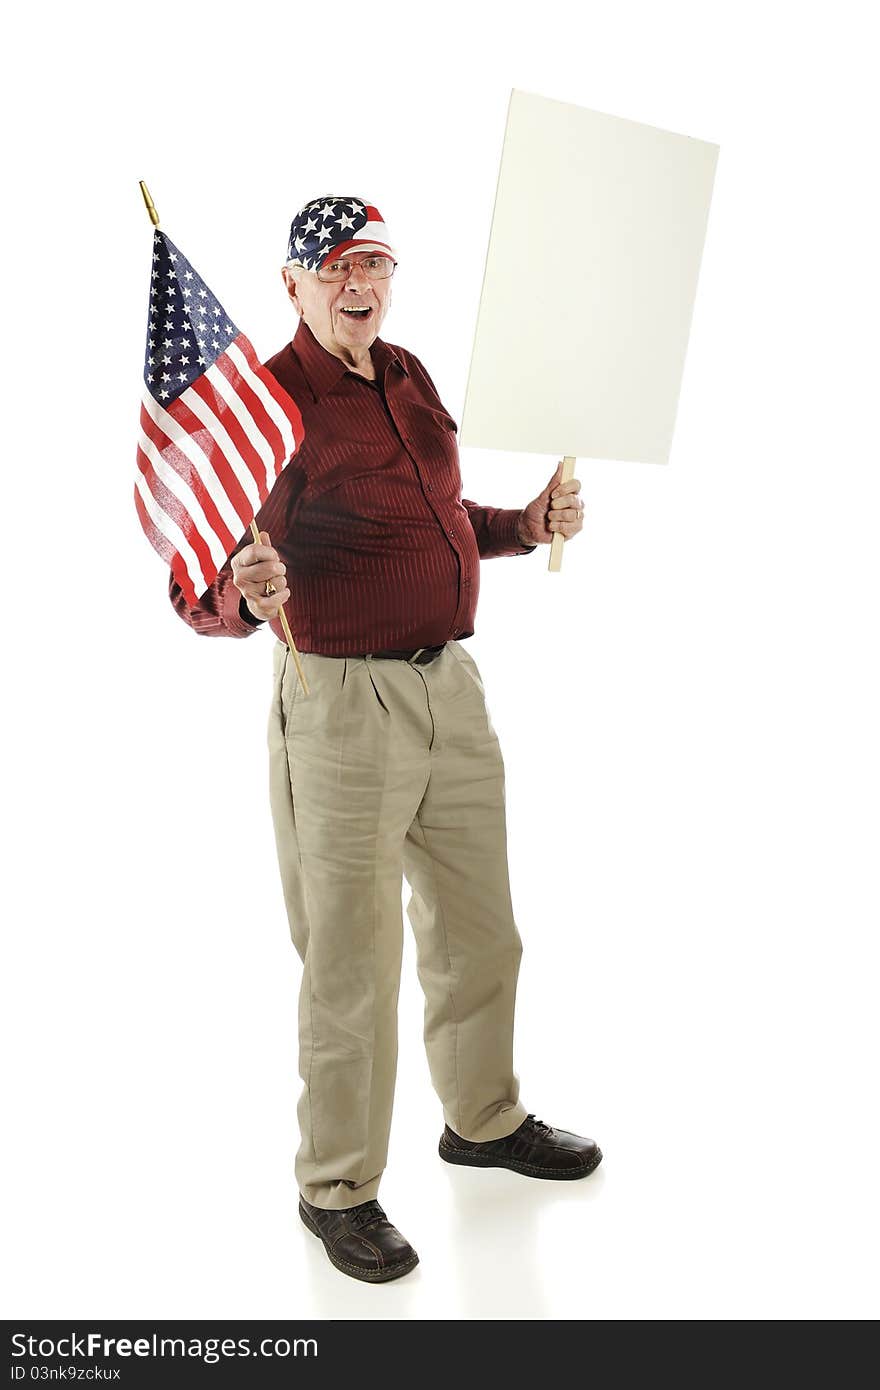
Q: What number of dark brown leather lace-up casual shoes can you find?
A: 2